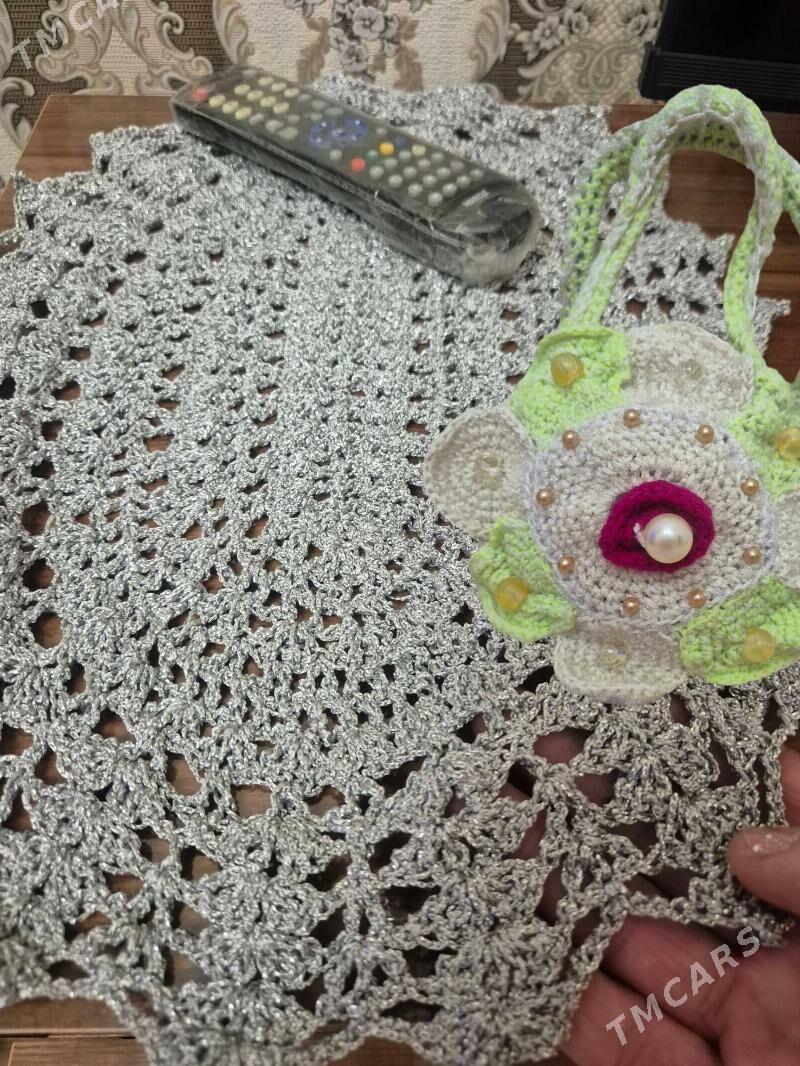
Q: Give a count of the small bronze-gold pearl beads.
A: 9